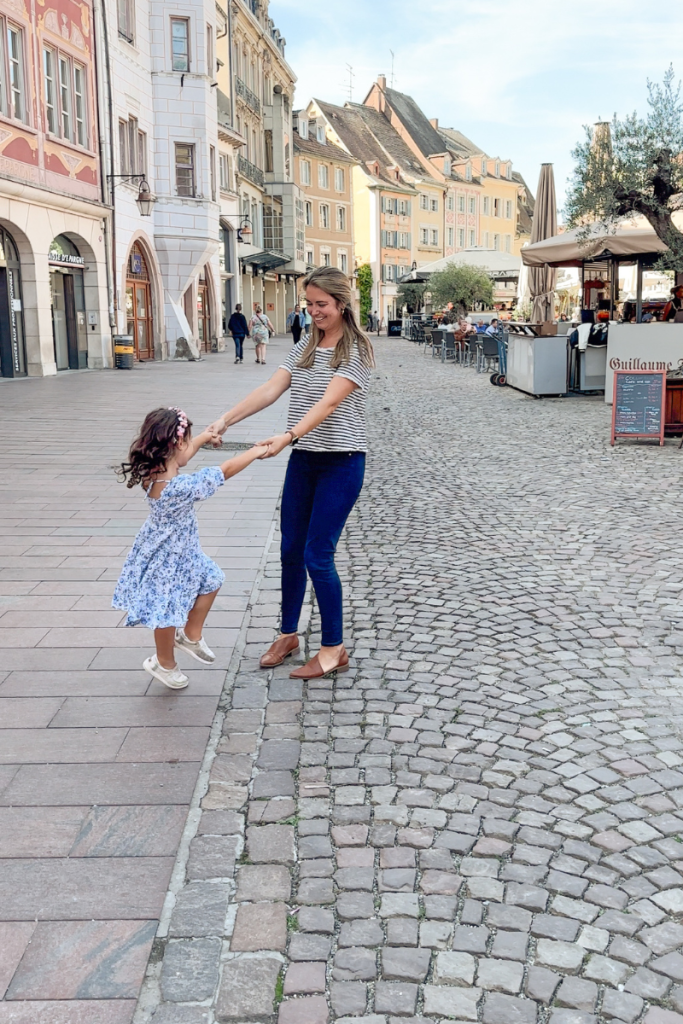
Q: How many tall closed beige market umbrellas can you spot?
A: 2